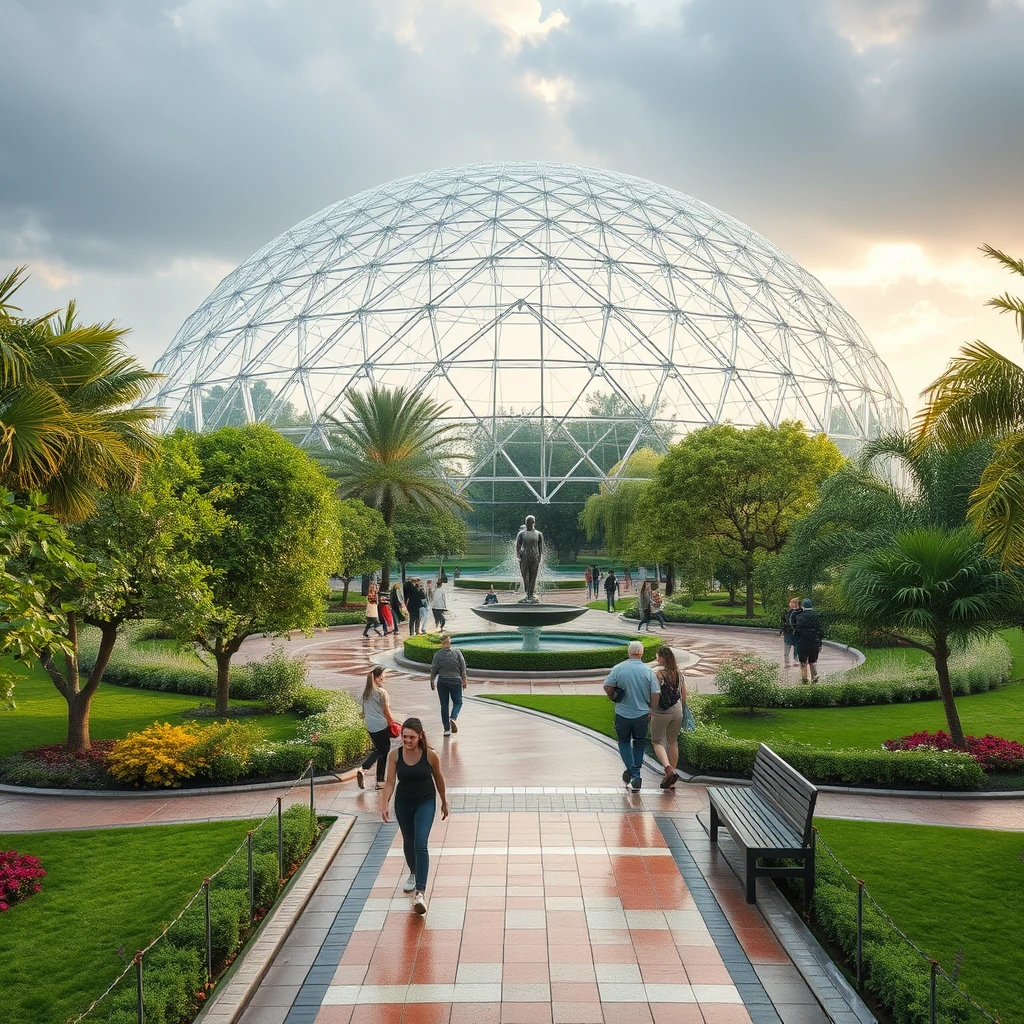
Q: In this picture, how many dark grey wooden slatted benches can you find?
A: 1